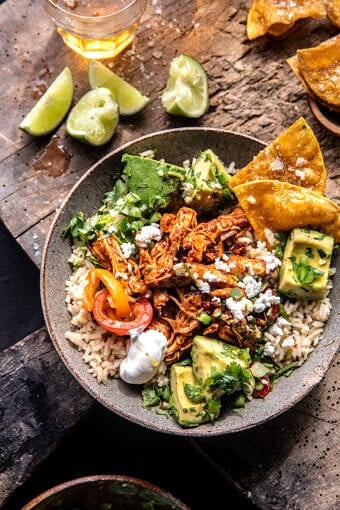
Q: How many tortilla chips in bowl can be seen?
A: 2